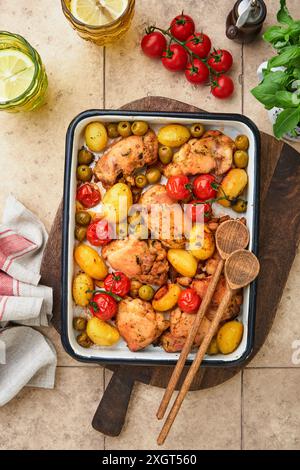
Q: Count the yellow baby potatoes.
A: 11